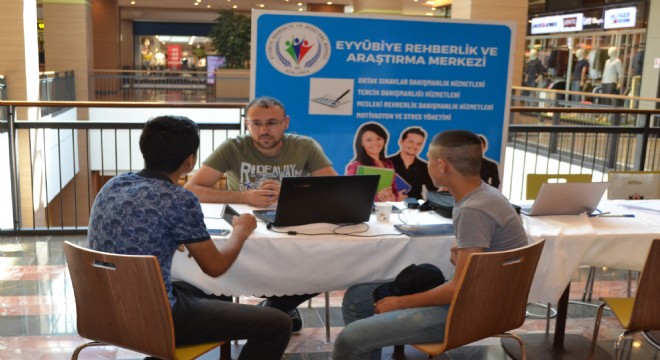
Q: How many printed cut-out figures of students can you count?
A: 3